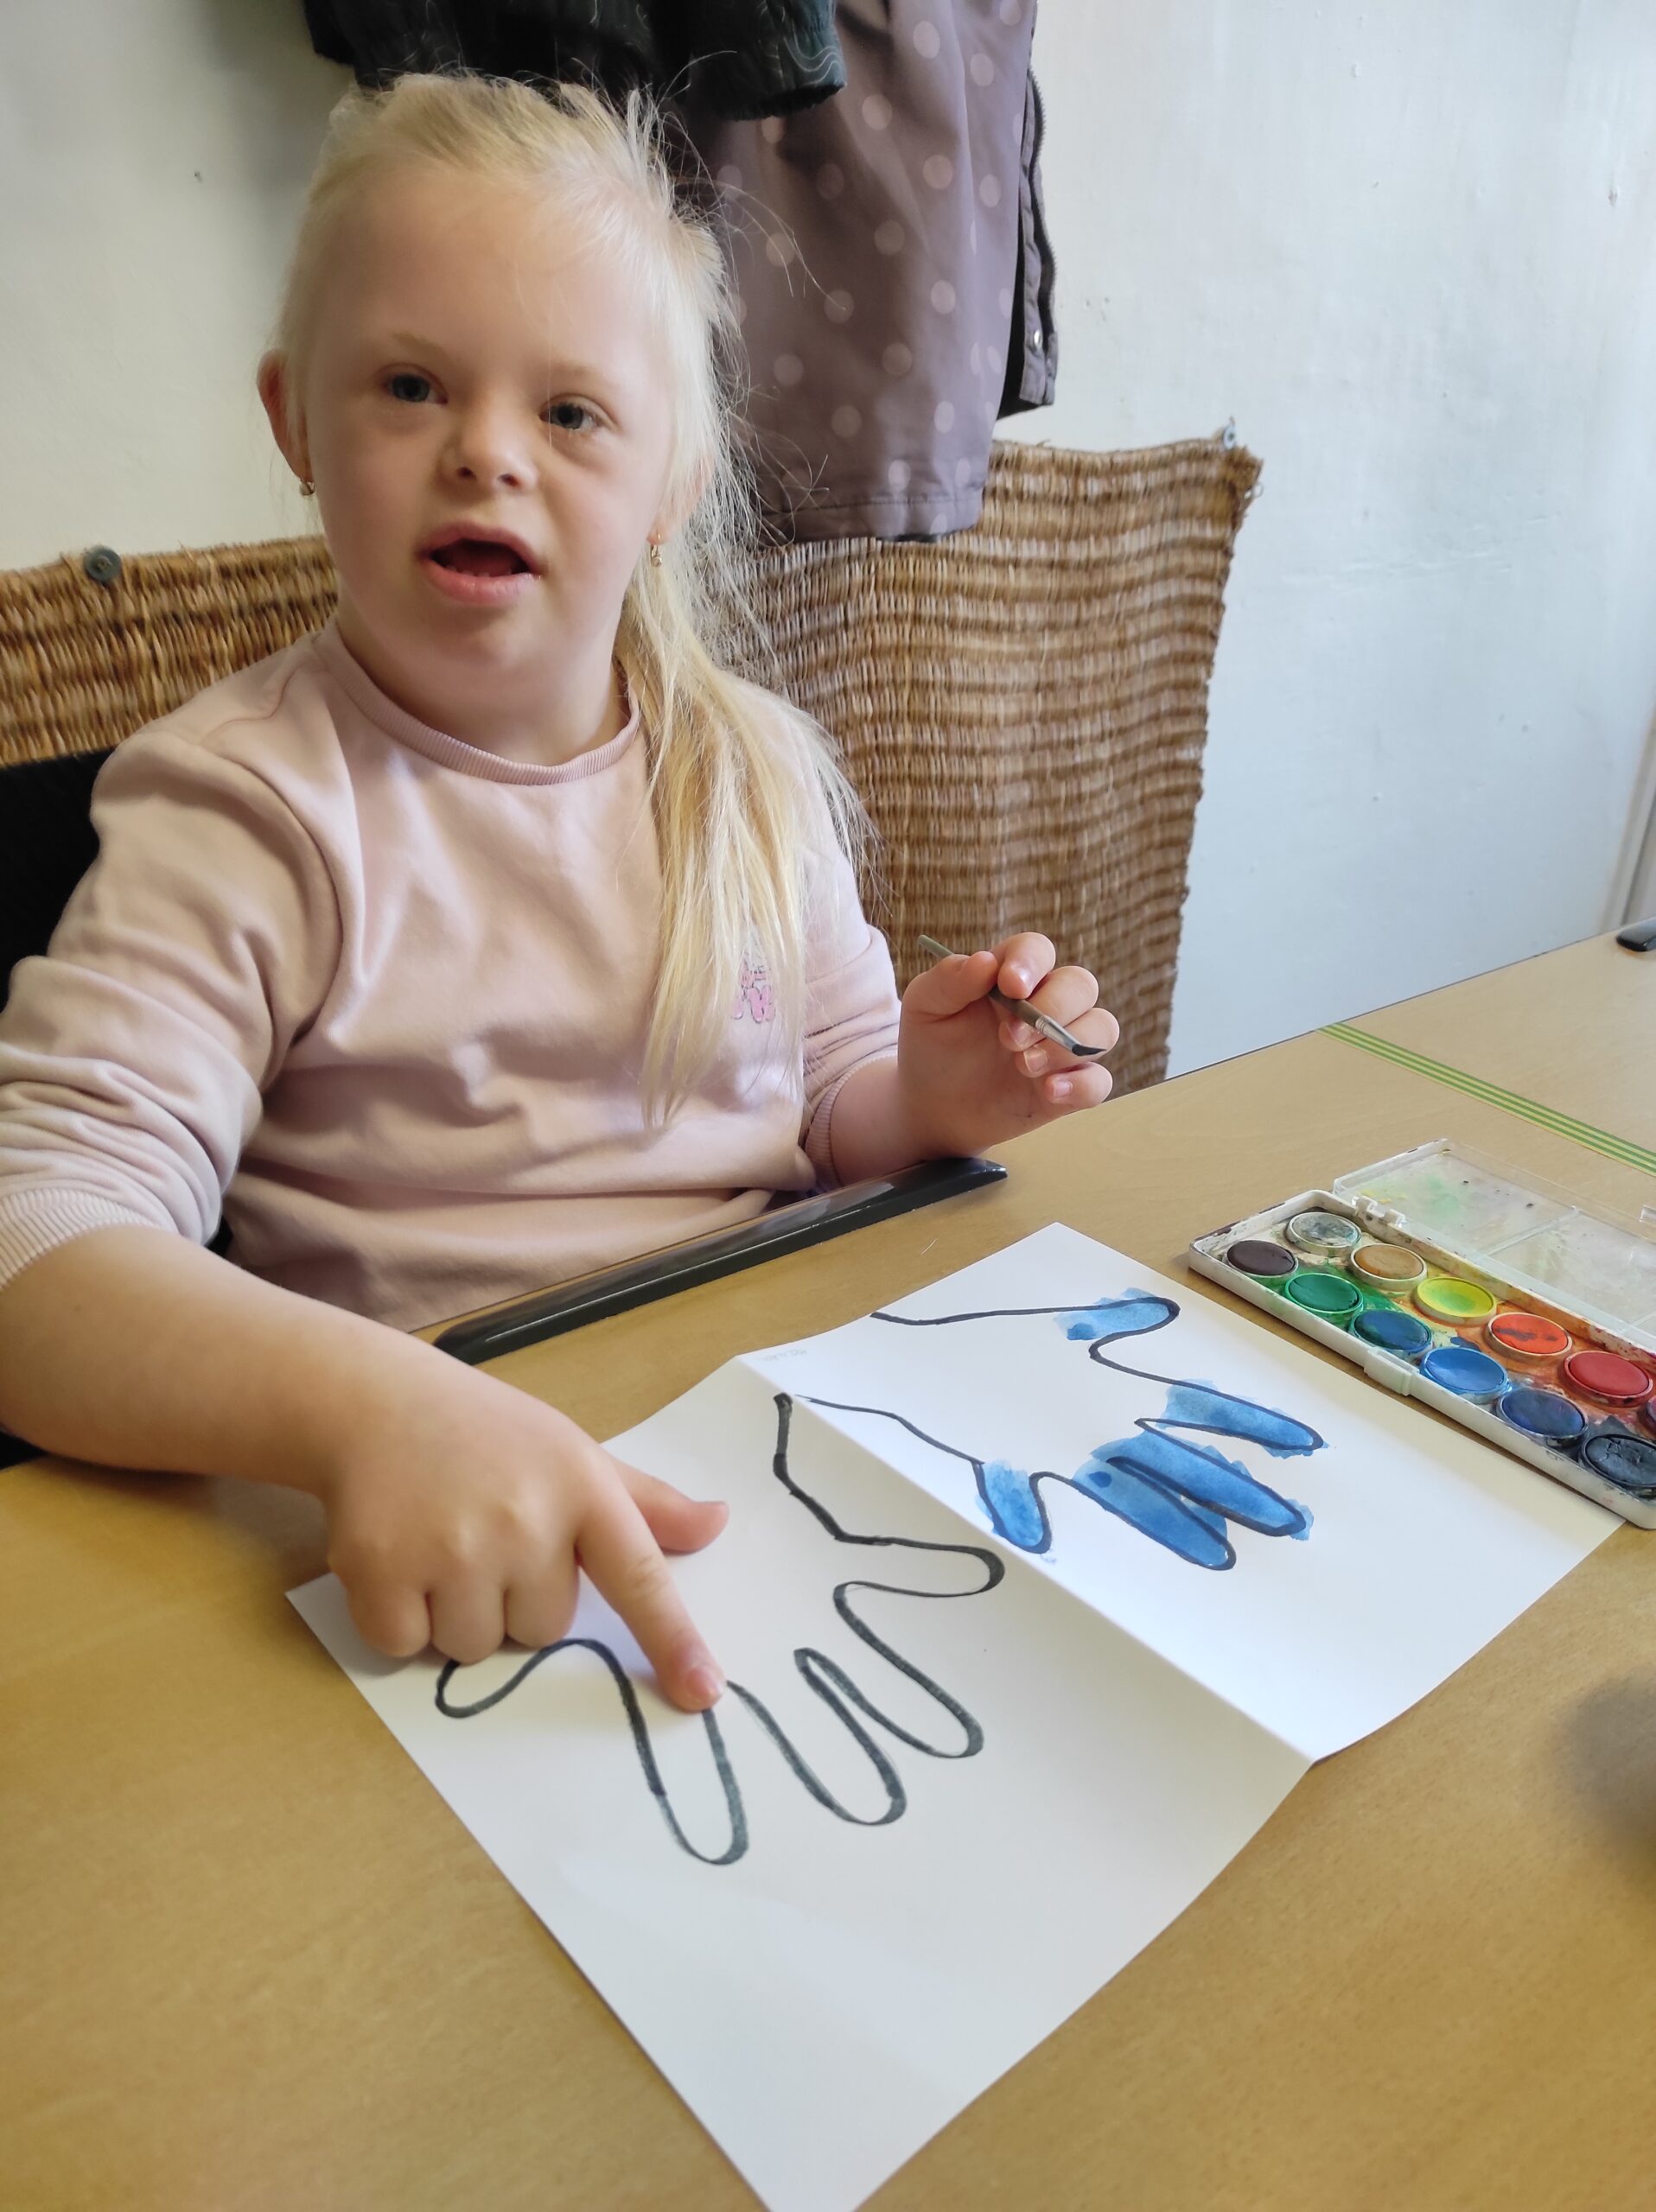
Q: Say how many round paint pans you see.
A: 12